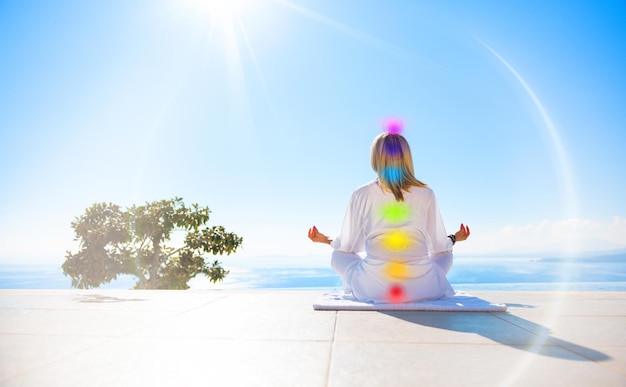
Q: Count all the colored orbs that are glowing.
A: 7